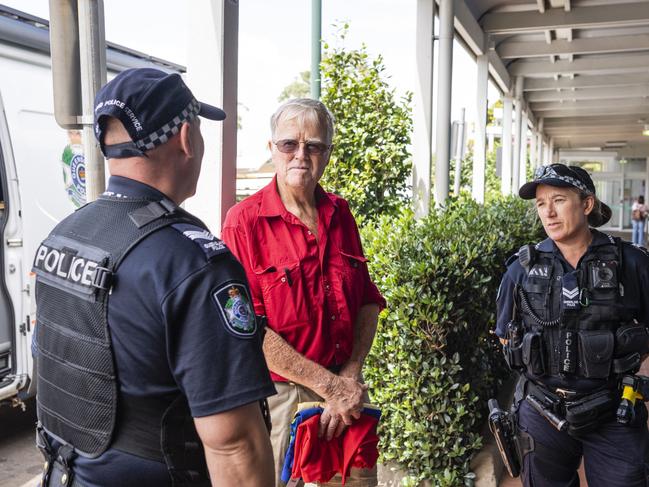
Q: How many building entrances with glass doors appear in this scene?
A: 1